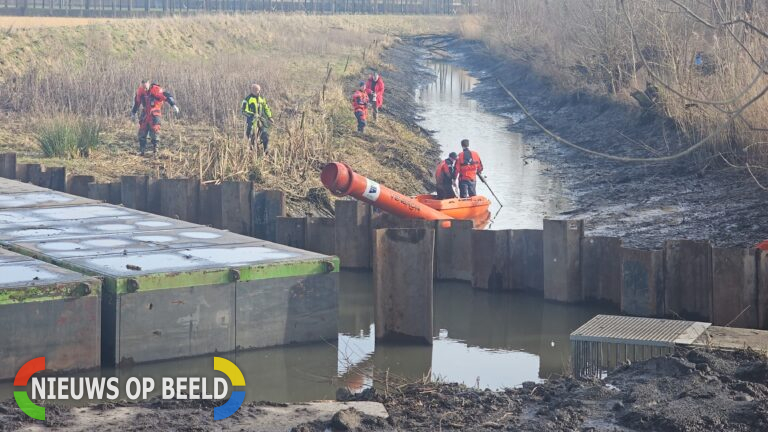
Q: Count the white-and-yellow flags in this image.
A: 0